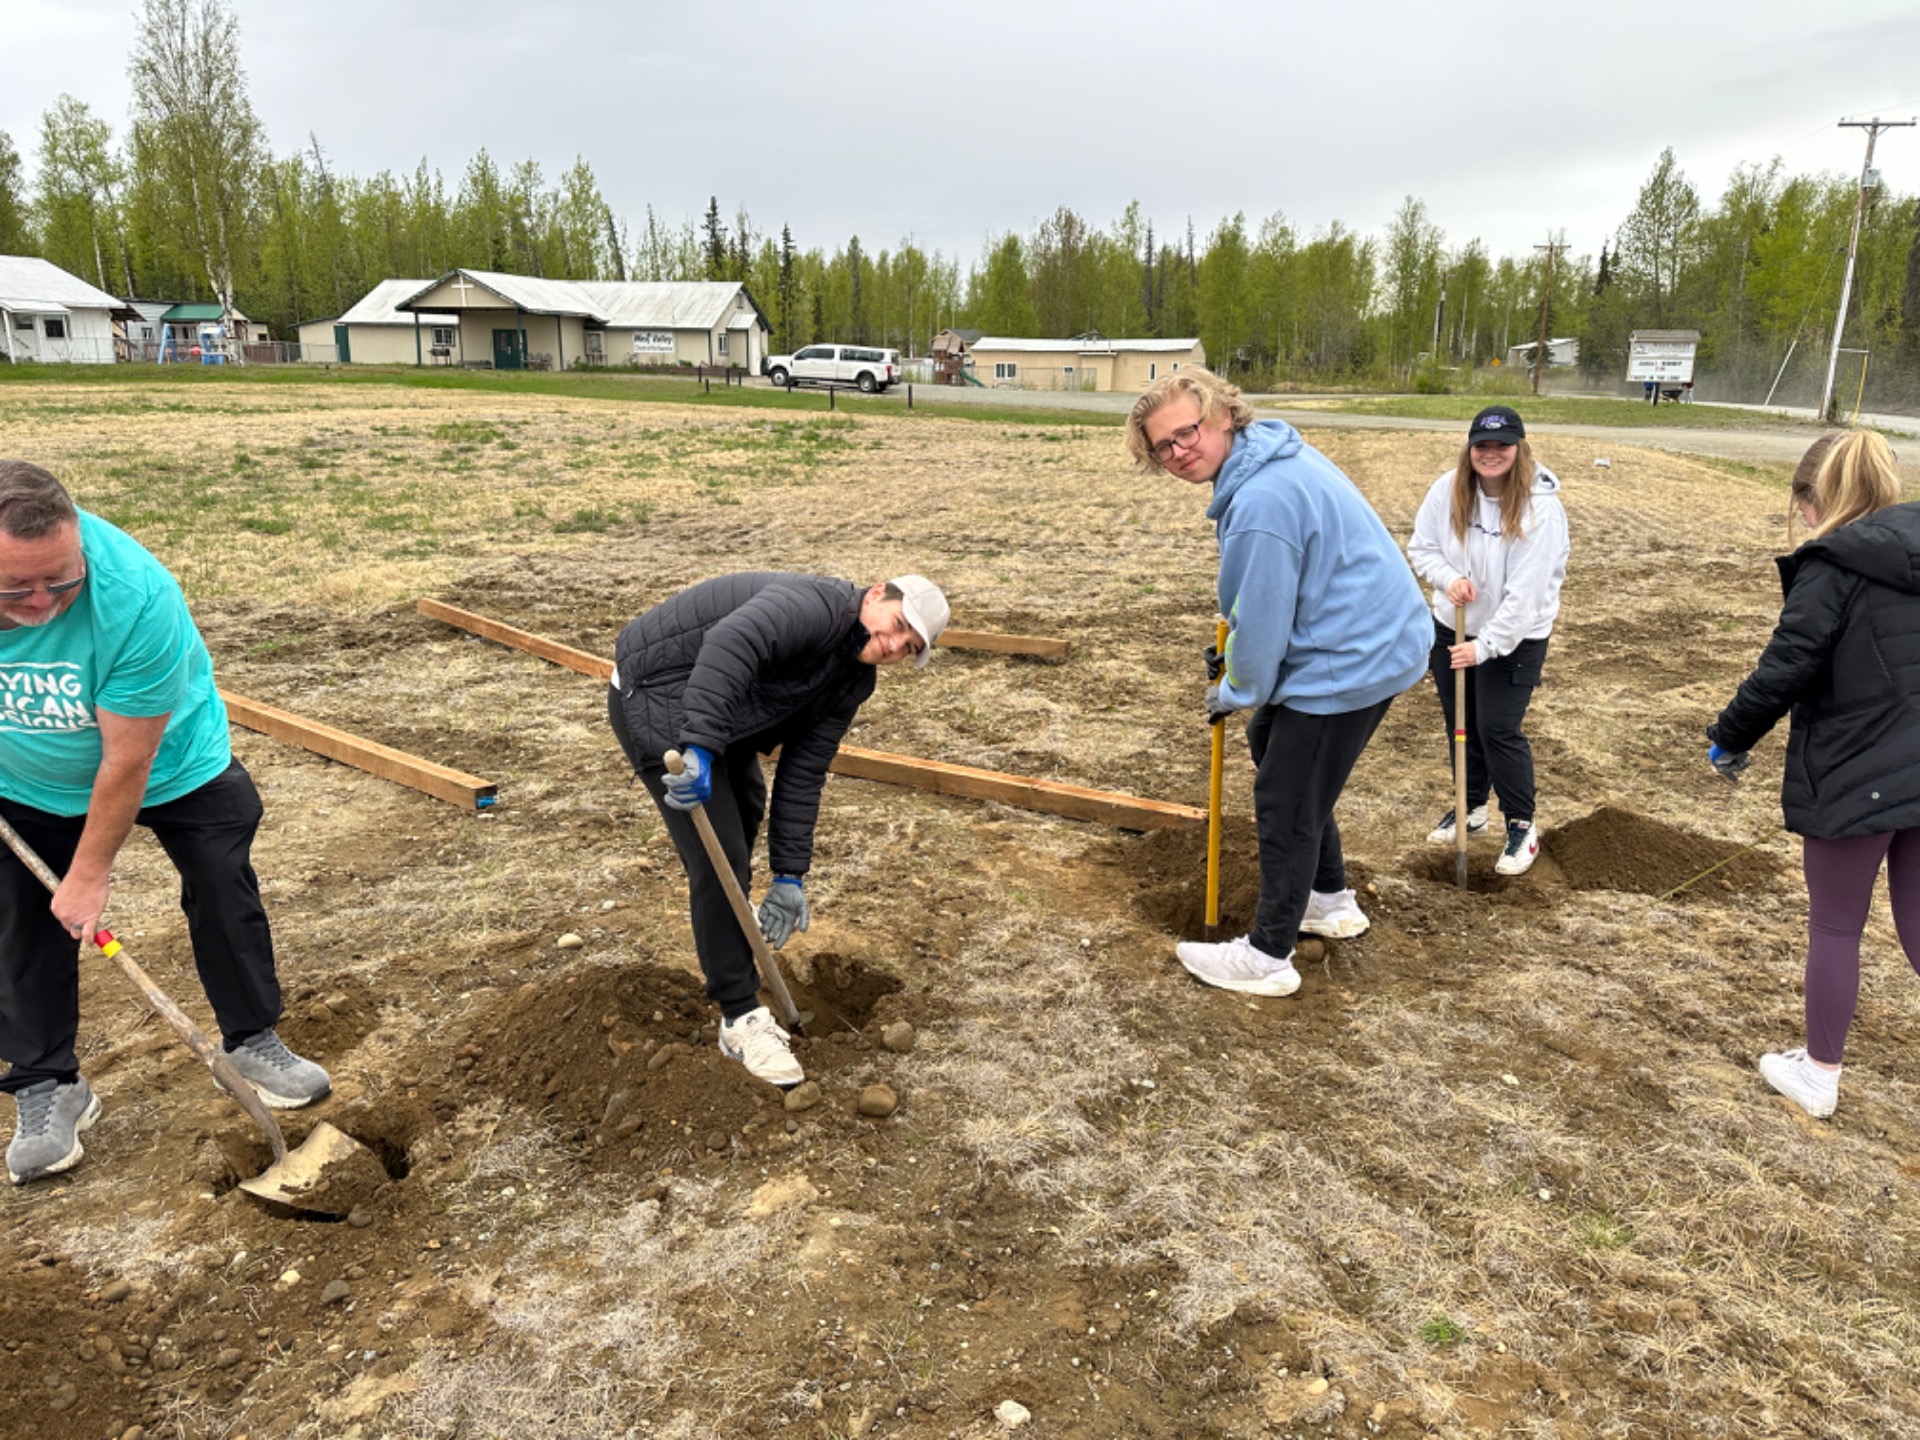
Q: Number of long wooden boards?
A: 4